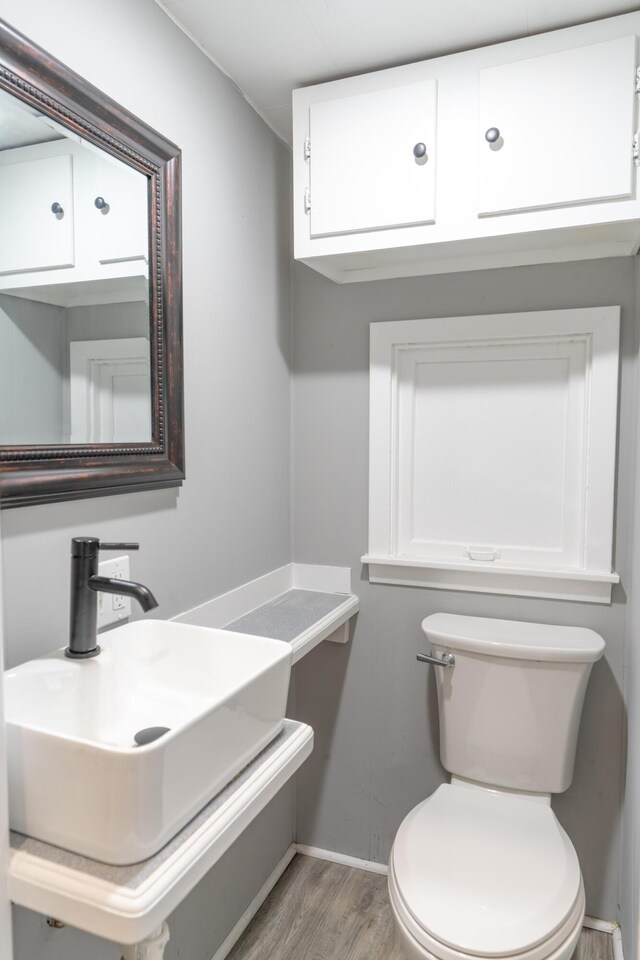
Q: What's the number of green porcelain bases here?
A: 0